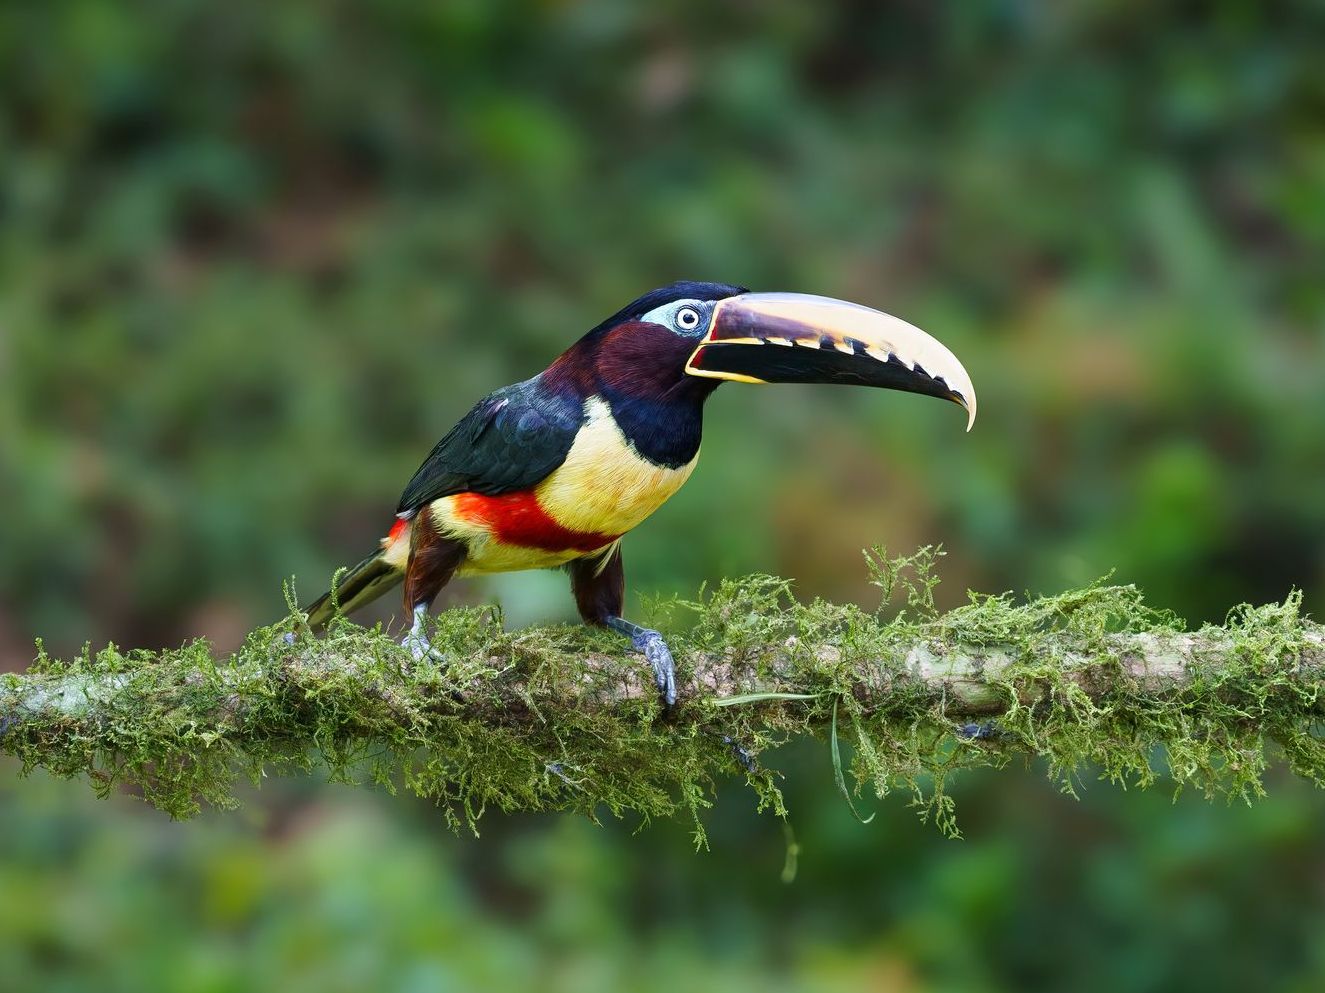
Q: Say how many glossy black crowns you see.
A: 1